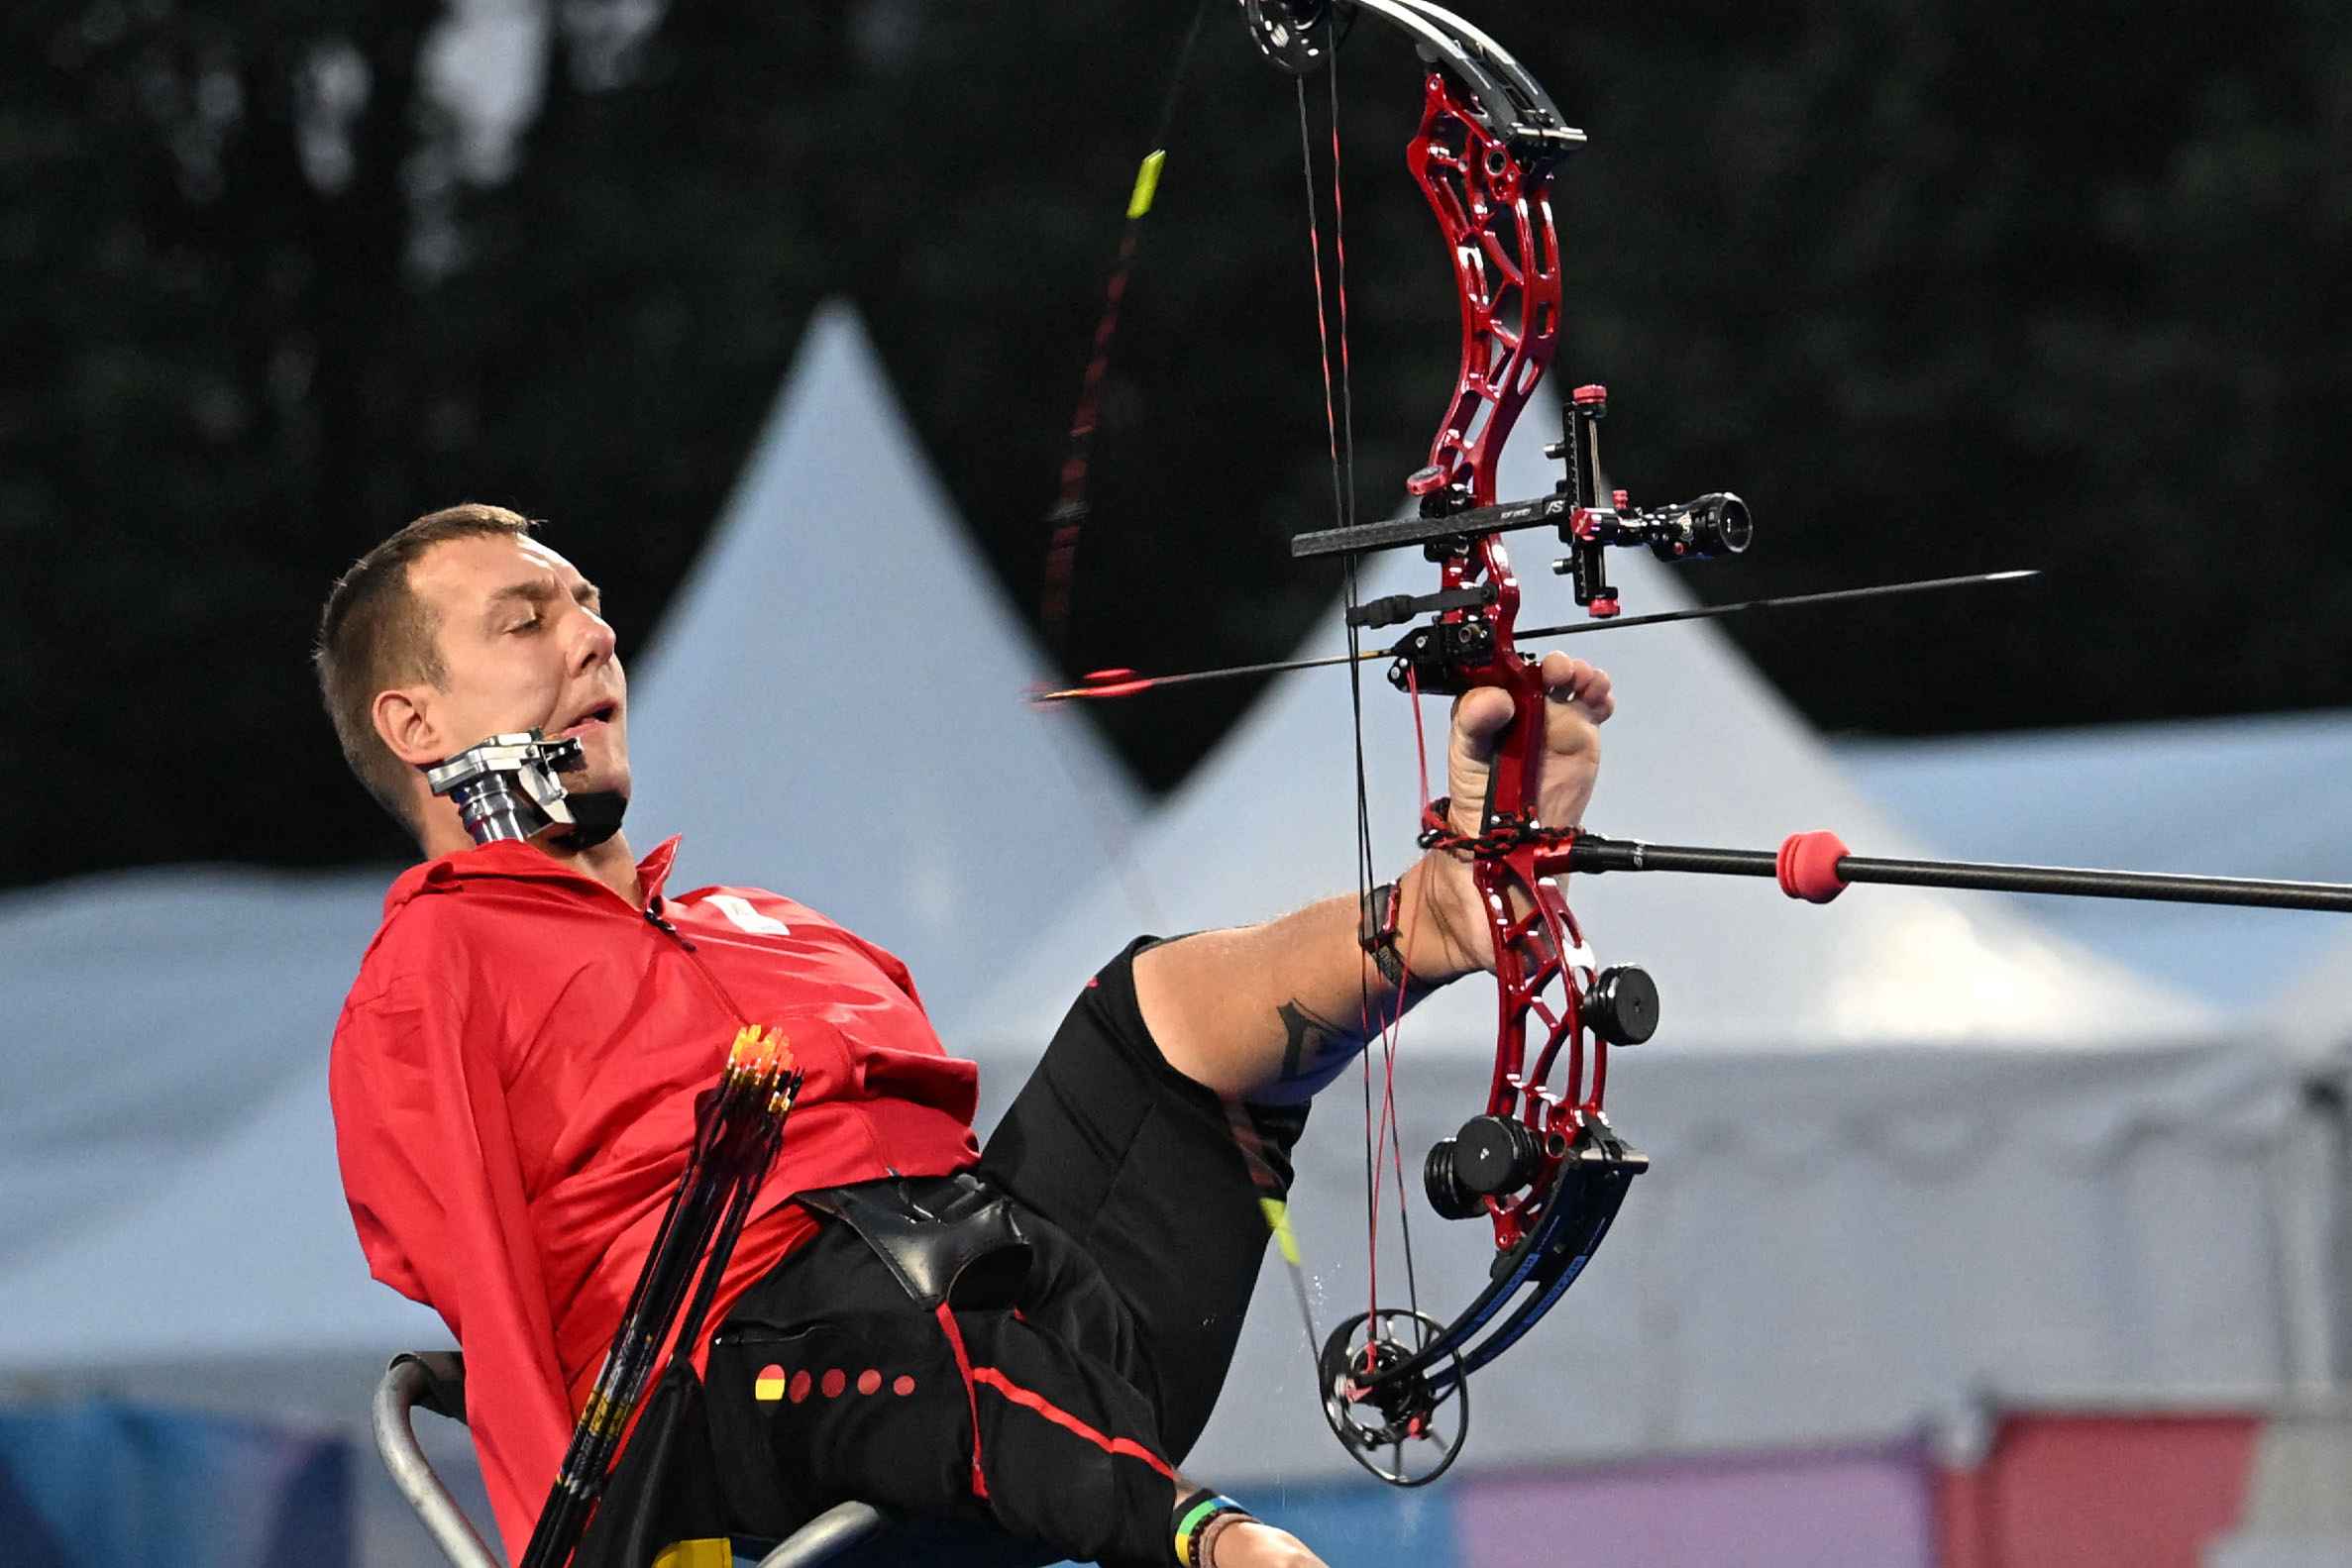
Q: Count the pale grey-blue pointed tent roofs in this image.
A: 2